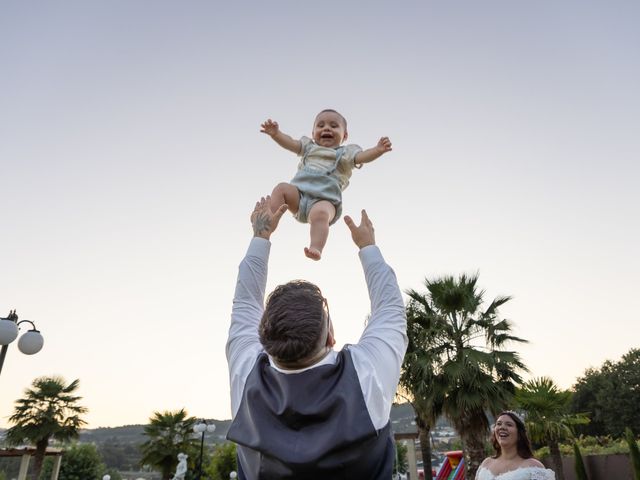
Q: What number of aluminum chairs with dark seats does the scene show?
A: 0